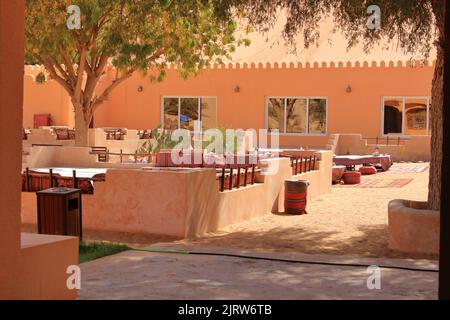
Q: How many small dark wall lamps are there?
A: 3